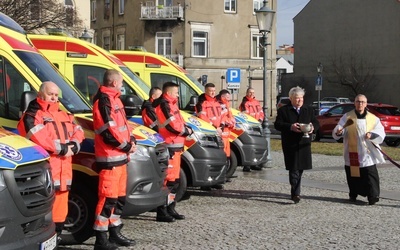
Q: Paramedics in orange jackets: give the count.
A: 7